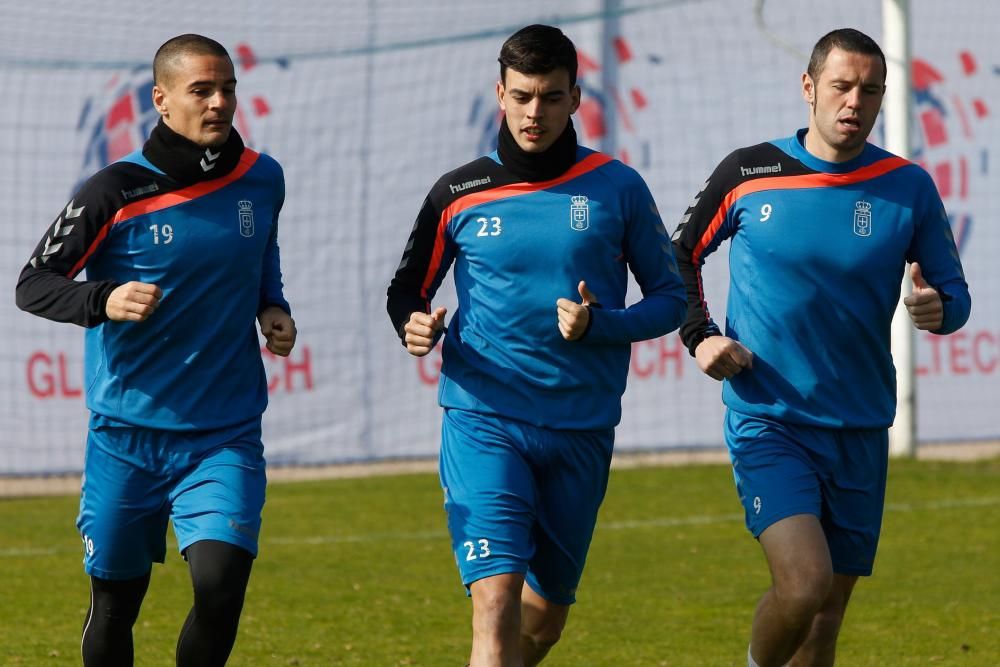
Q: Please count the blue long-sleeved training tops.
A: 3